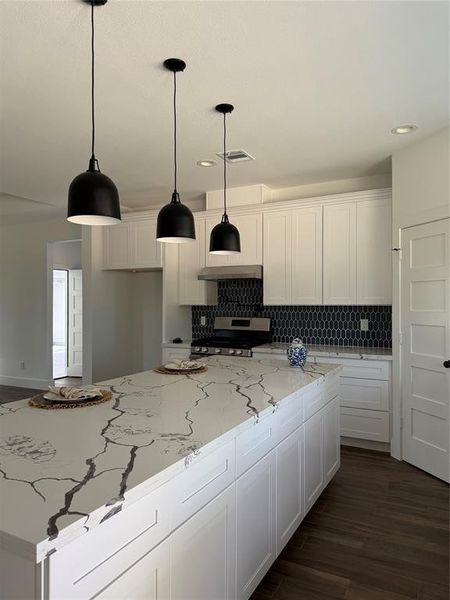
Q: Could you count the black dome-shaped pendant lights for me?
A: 3